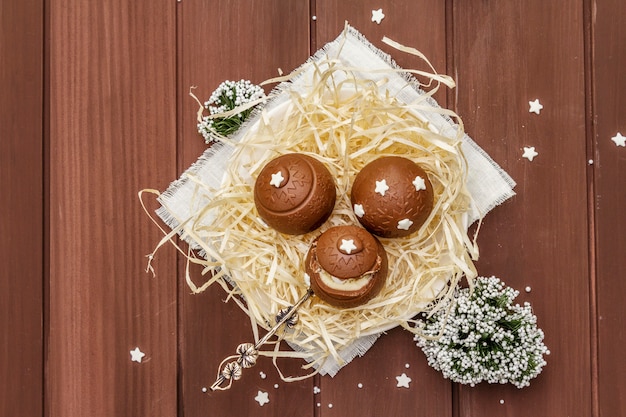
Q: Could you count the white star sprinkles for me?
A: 13